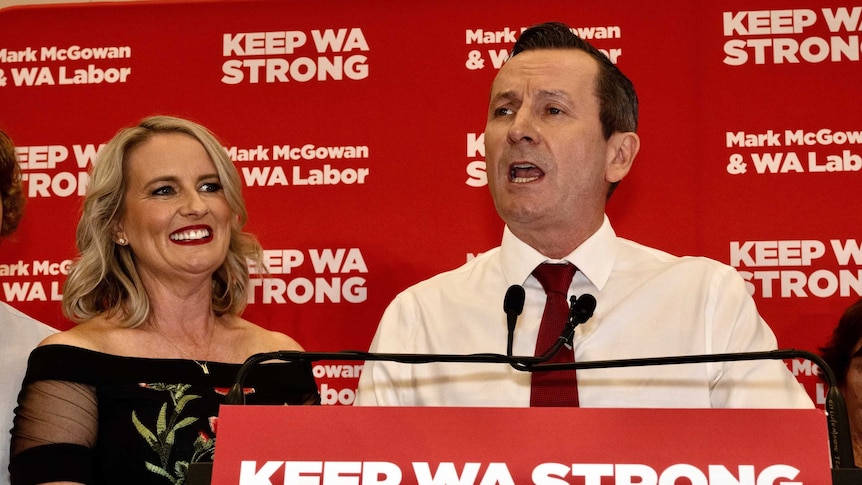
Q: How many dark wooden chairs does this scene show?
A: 0